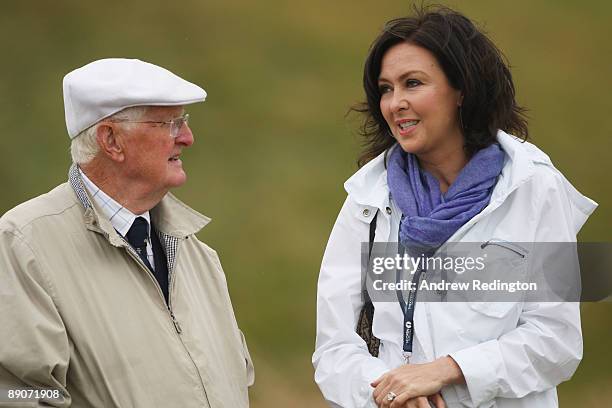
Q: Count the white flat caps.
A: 1